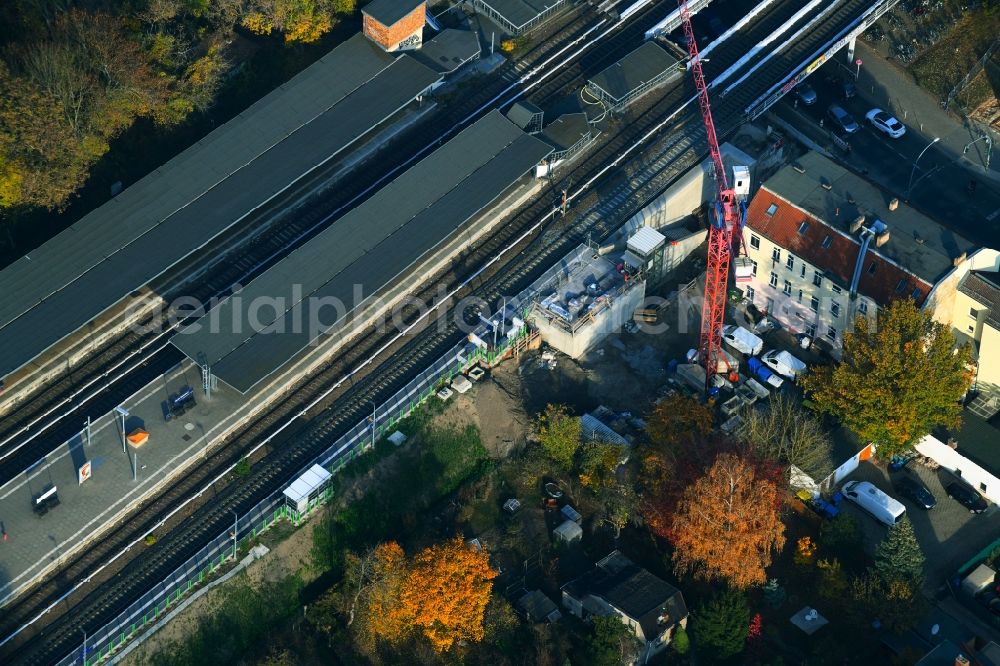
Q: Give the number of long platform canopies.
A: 2